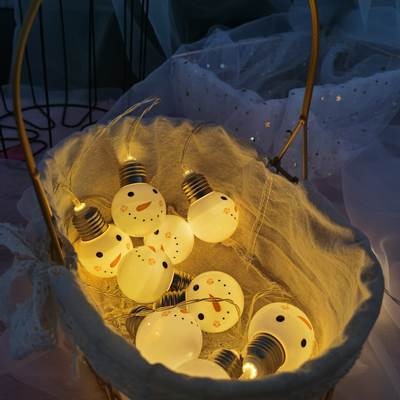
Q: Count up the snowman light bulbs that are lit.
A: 9